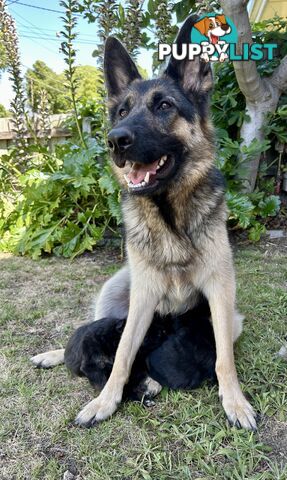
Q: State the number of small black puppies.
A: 2